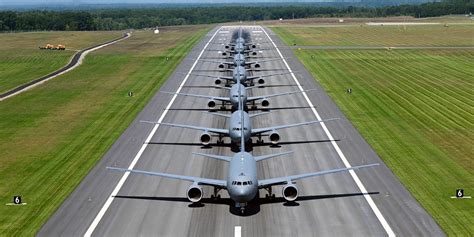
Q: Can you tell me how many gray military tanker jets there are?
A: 7